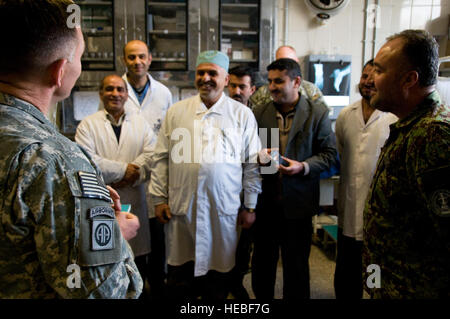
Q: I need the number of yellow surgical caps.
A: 0